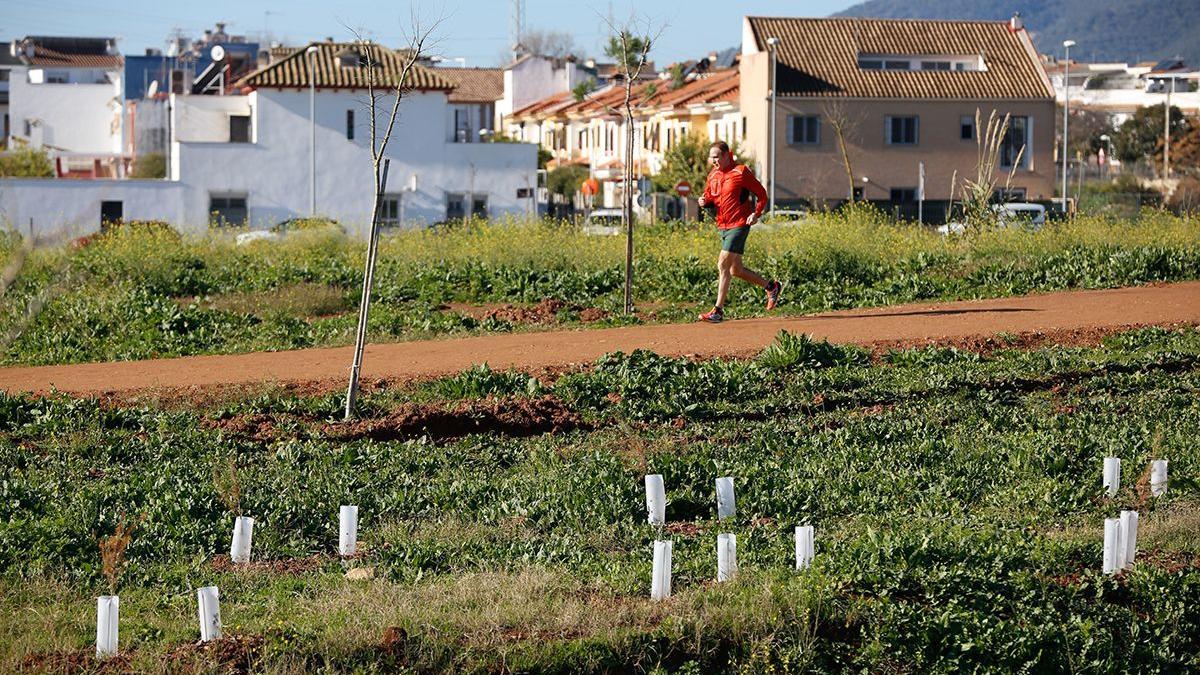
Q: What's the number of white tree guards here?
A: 13